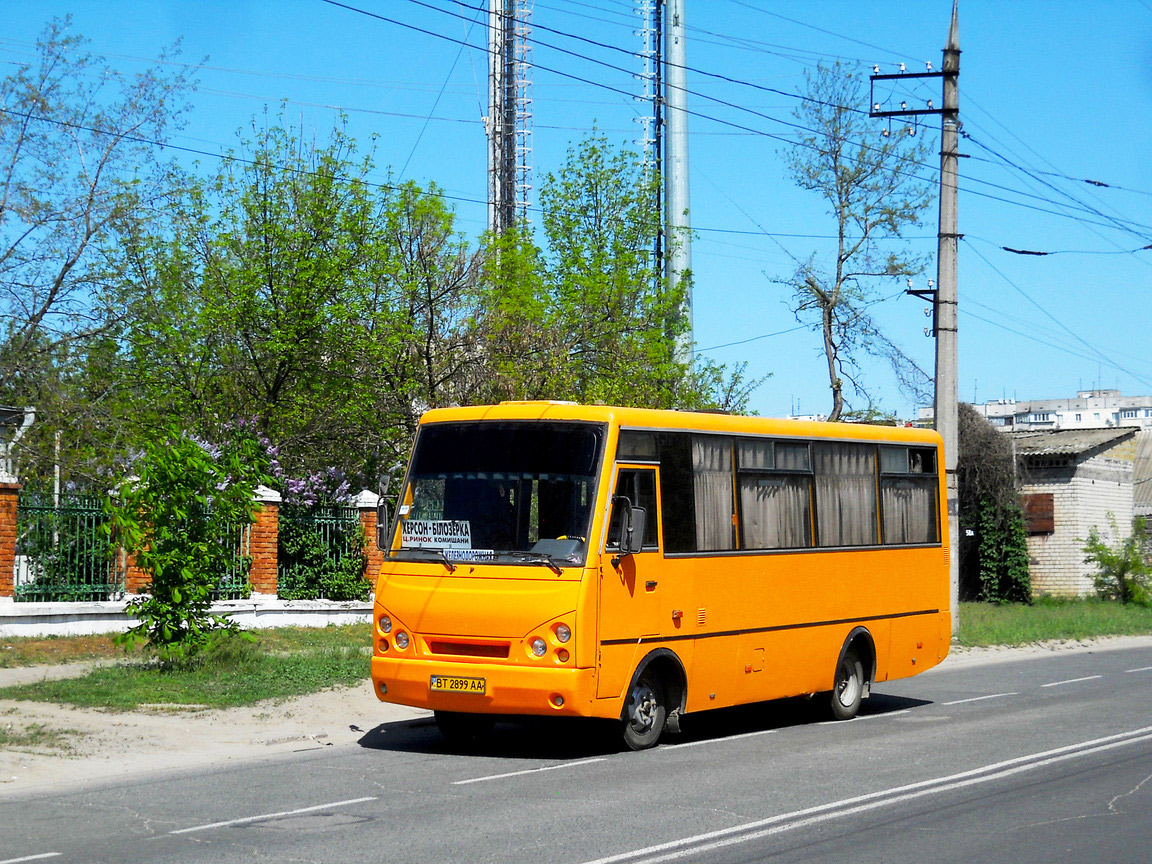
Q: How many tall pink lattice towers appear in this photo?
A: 0